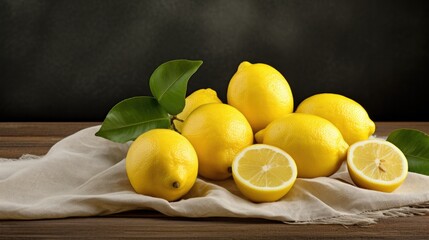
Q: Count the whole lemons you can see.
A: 6